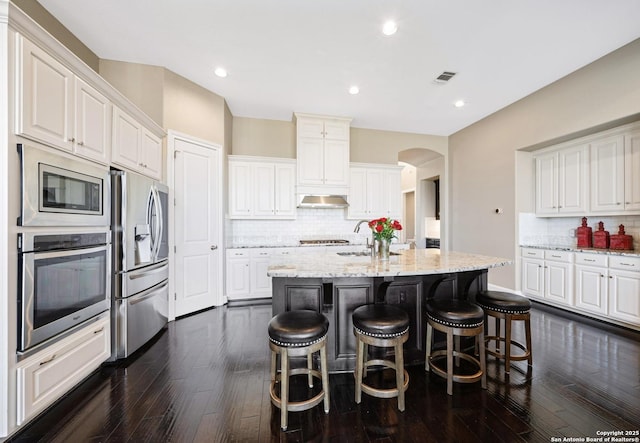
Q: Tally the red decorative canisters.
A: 3